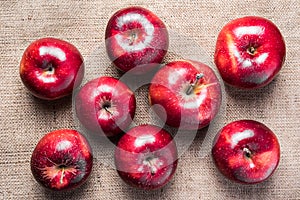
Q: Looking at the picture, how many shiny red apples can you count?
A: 8